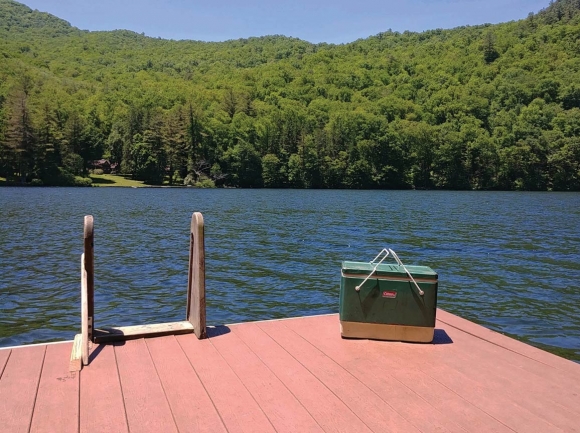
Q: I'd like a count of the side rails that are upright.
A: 2